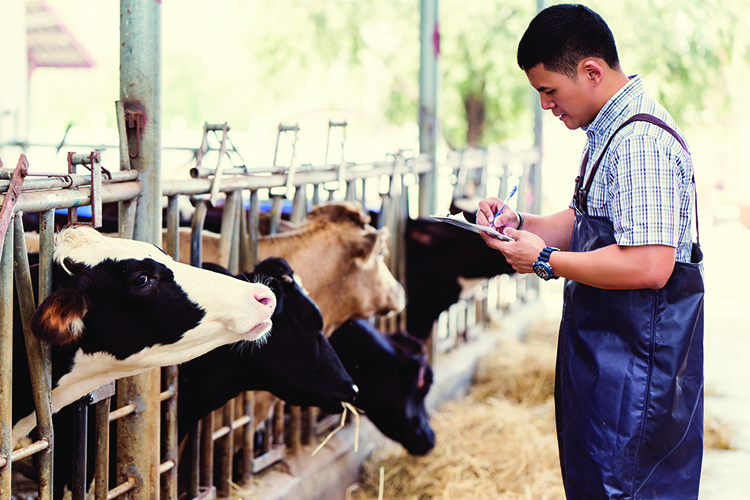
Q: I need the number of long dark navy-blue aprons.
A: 1